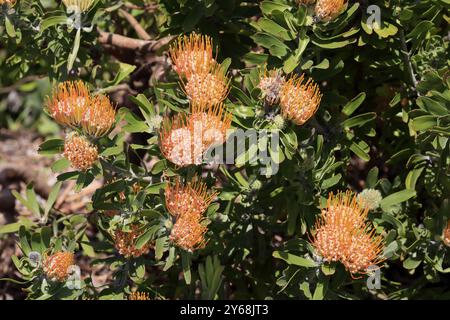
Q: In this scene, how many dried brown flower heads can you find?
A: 1